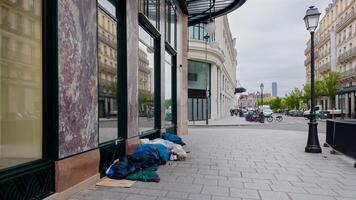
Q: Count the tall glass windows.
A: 4